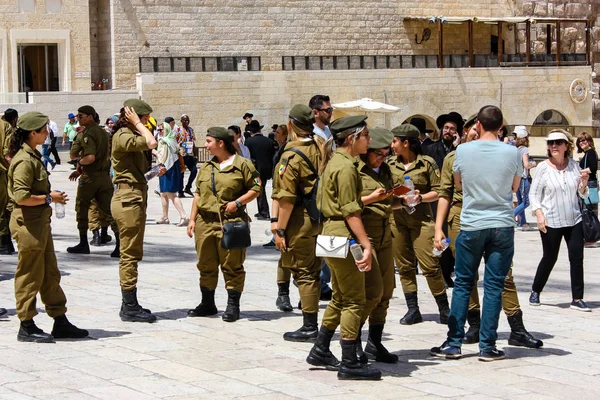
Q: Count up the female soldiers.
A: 8